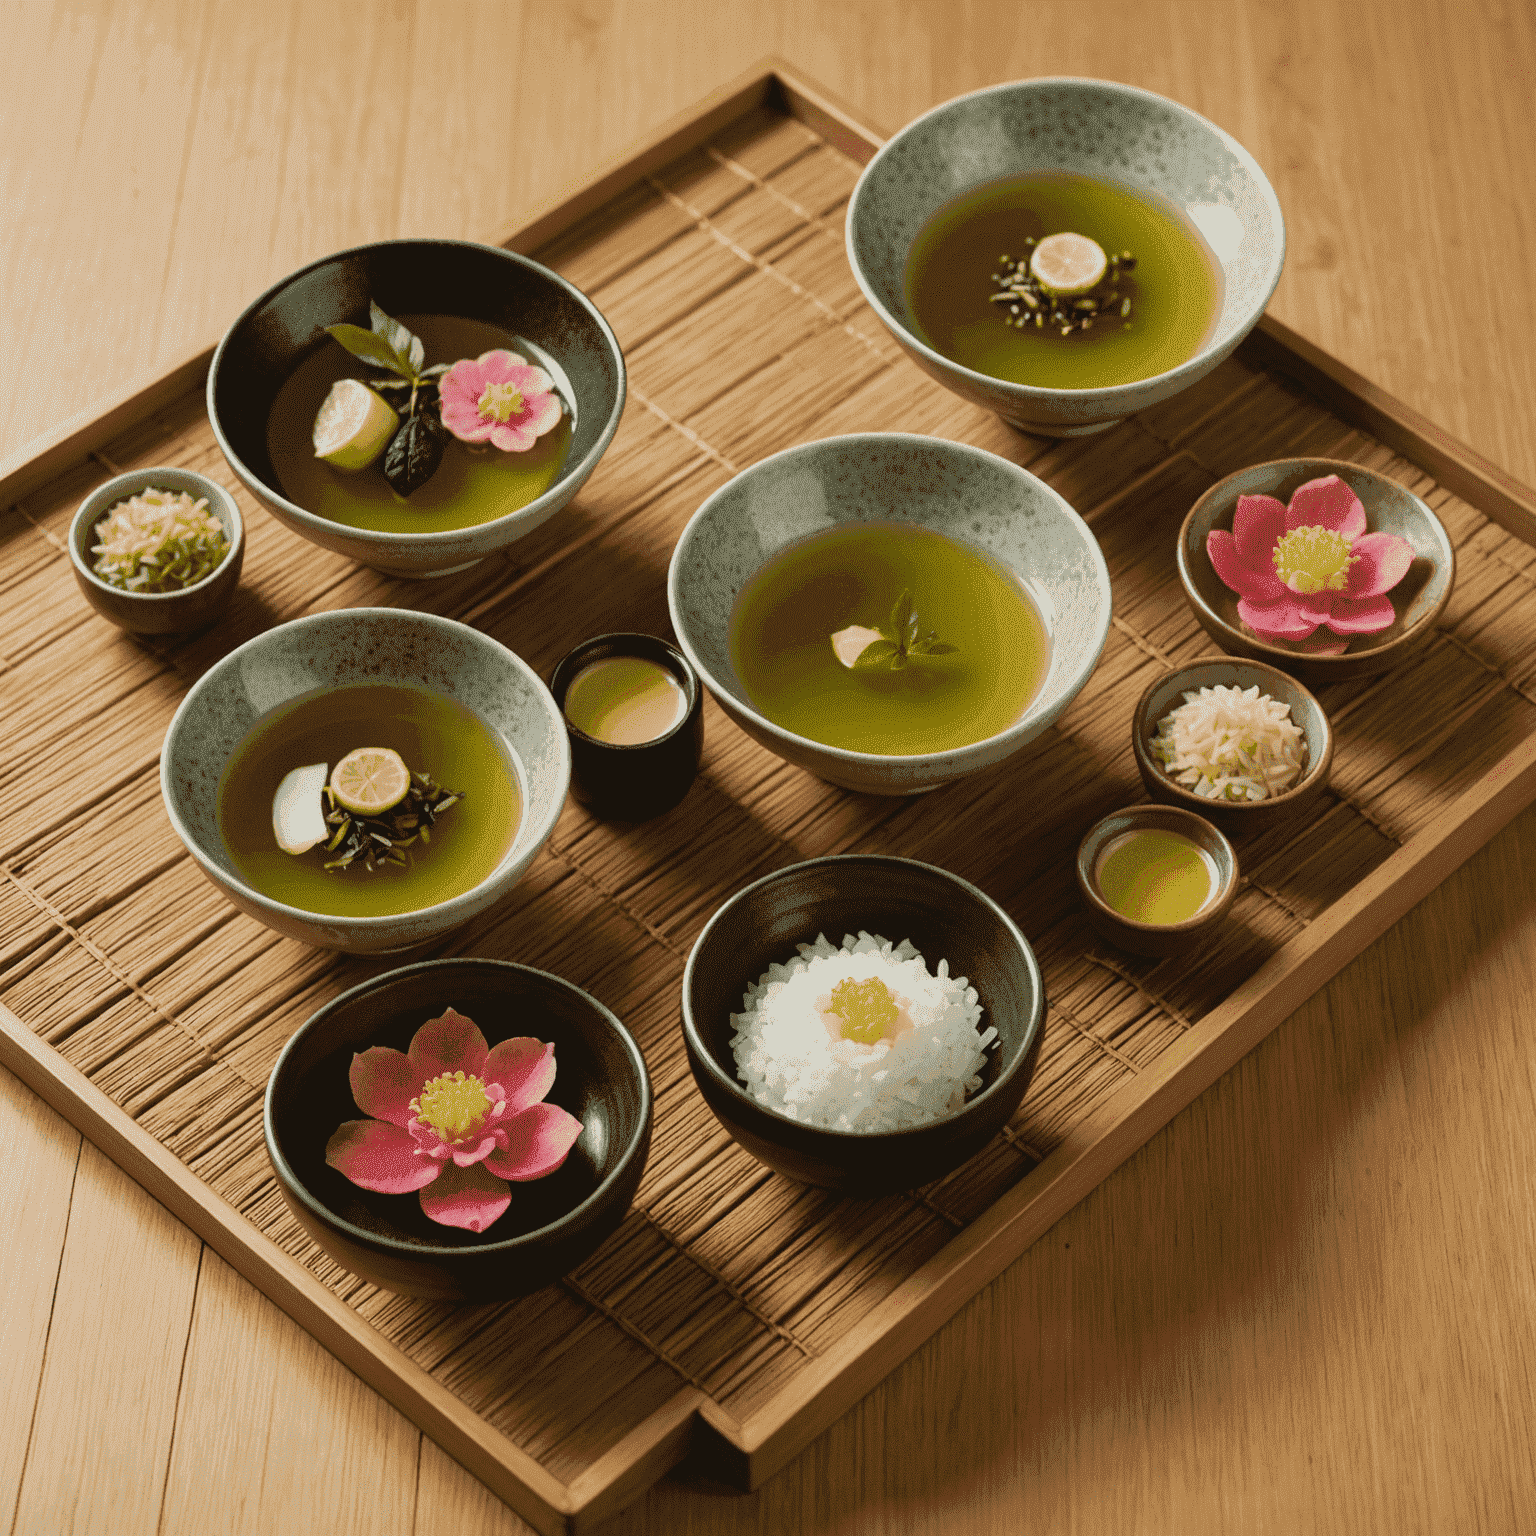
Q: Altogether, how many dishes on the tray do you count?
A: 11